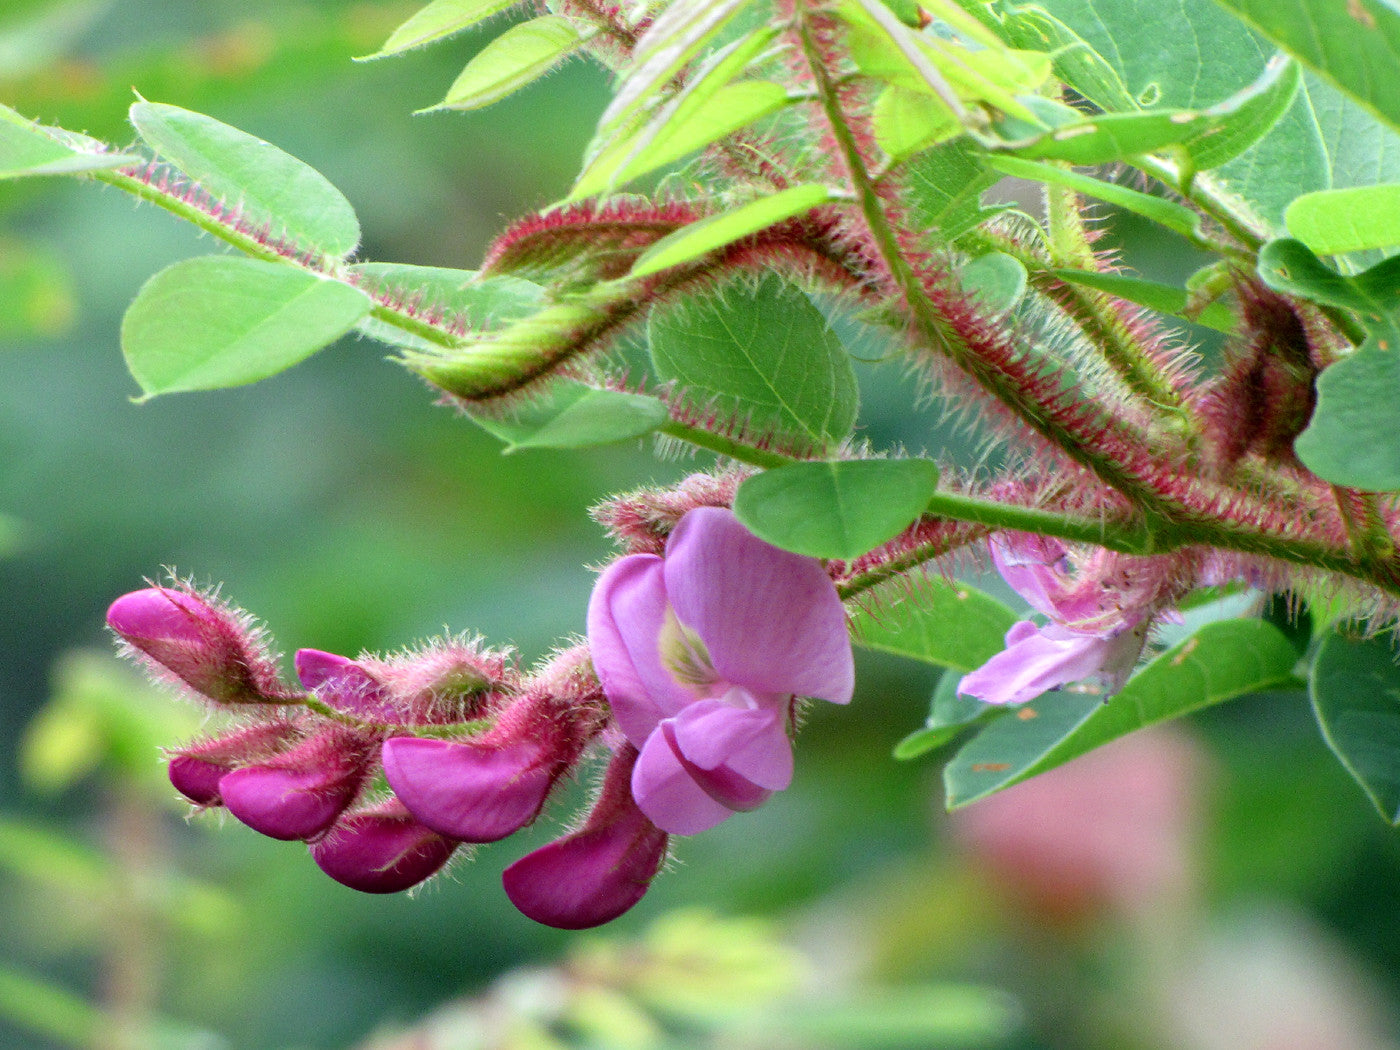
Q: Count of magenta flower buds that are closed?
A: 7